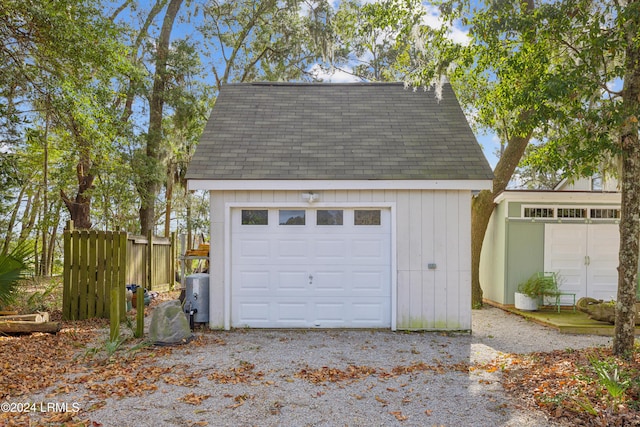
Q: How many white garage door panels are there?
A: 12